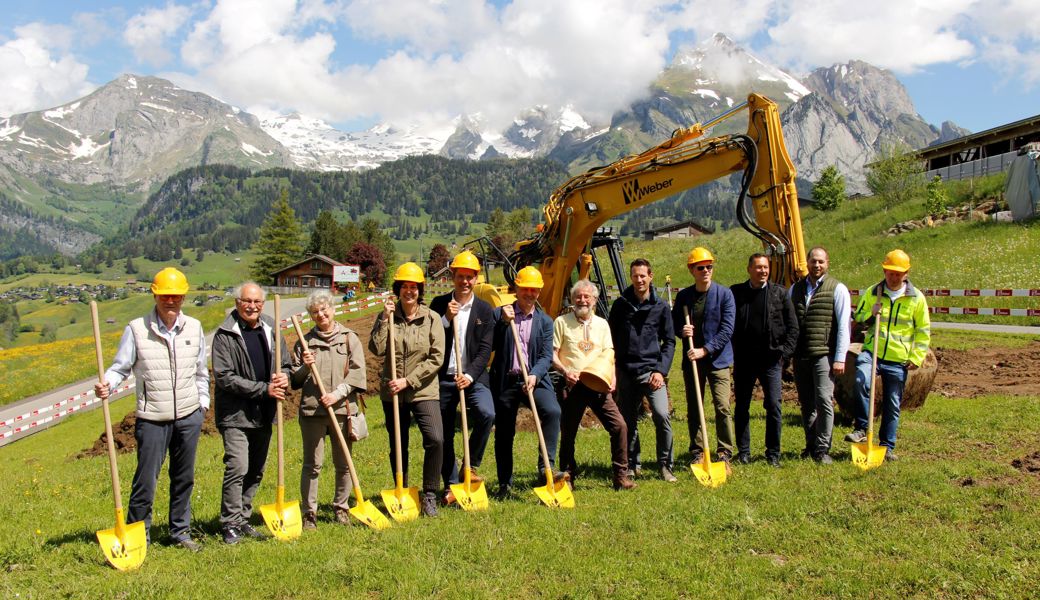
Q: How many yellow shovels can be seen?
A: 8